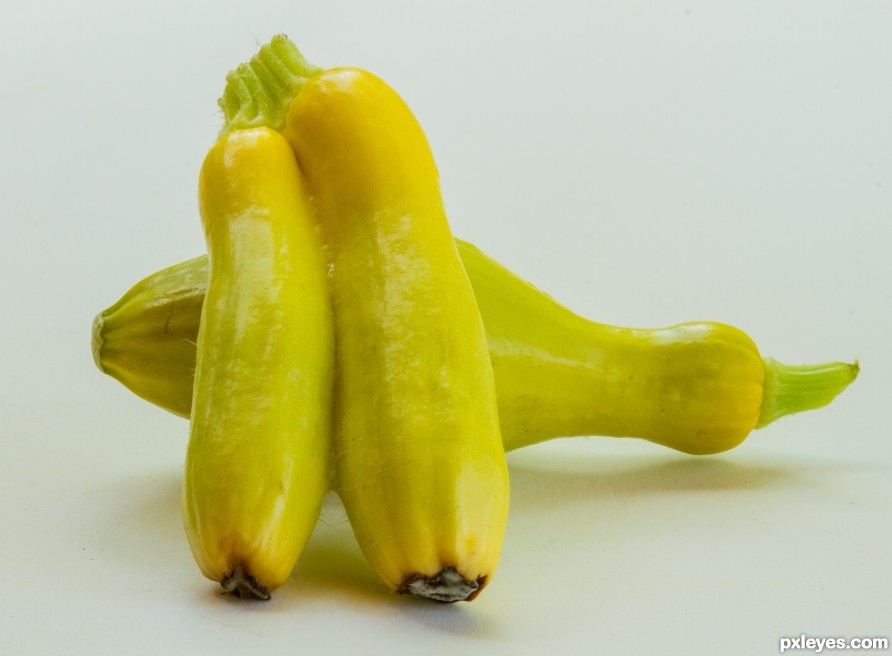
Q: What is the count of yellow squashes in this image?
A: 3